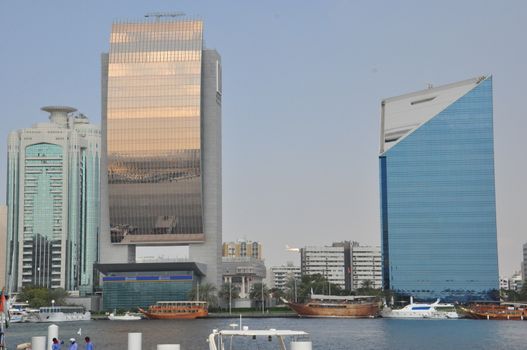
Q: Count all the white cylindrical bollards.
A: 5